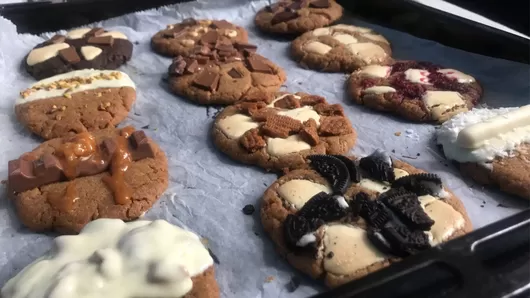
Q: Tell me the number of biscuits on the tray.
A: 12